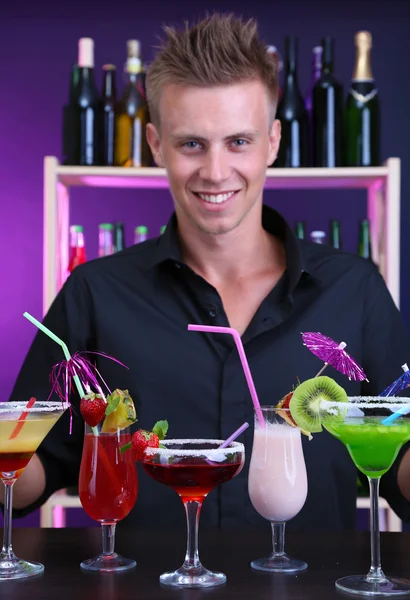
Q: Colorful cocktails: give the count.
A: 5